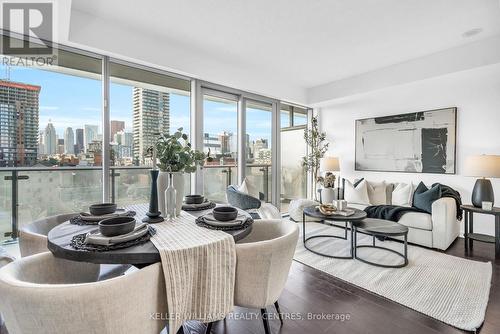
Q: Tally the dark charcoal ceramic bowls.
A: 4